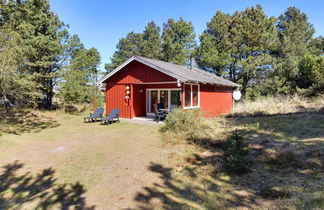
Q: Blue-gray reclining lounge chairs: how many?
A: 2